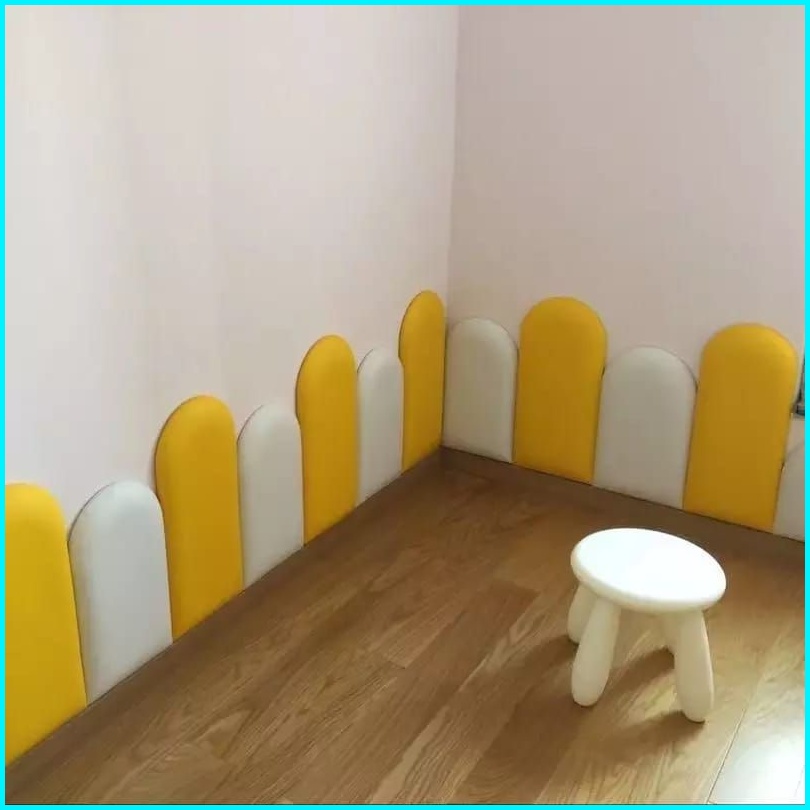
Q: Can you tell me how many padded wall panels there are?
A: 12